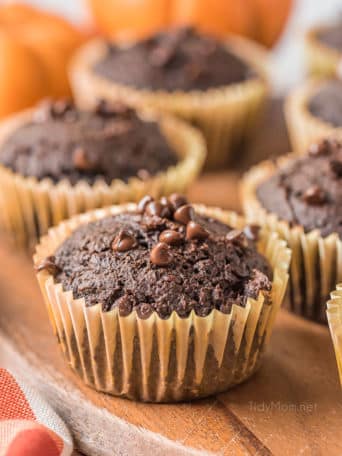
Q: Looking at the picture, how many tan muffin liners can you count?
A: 7